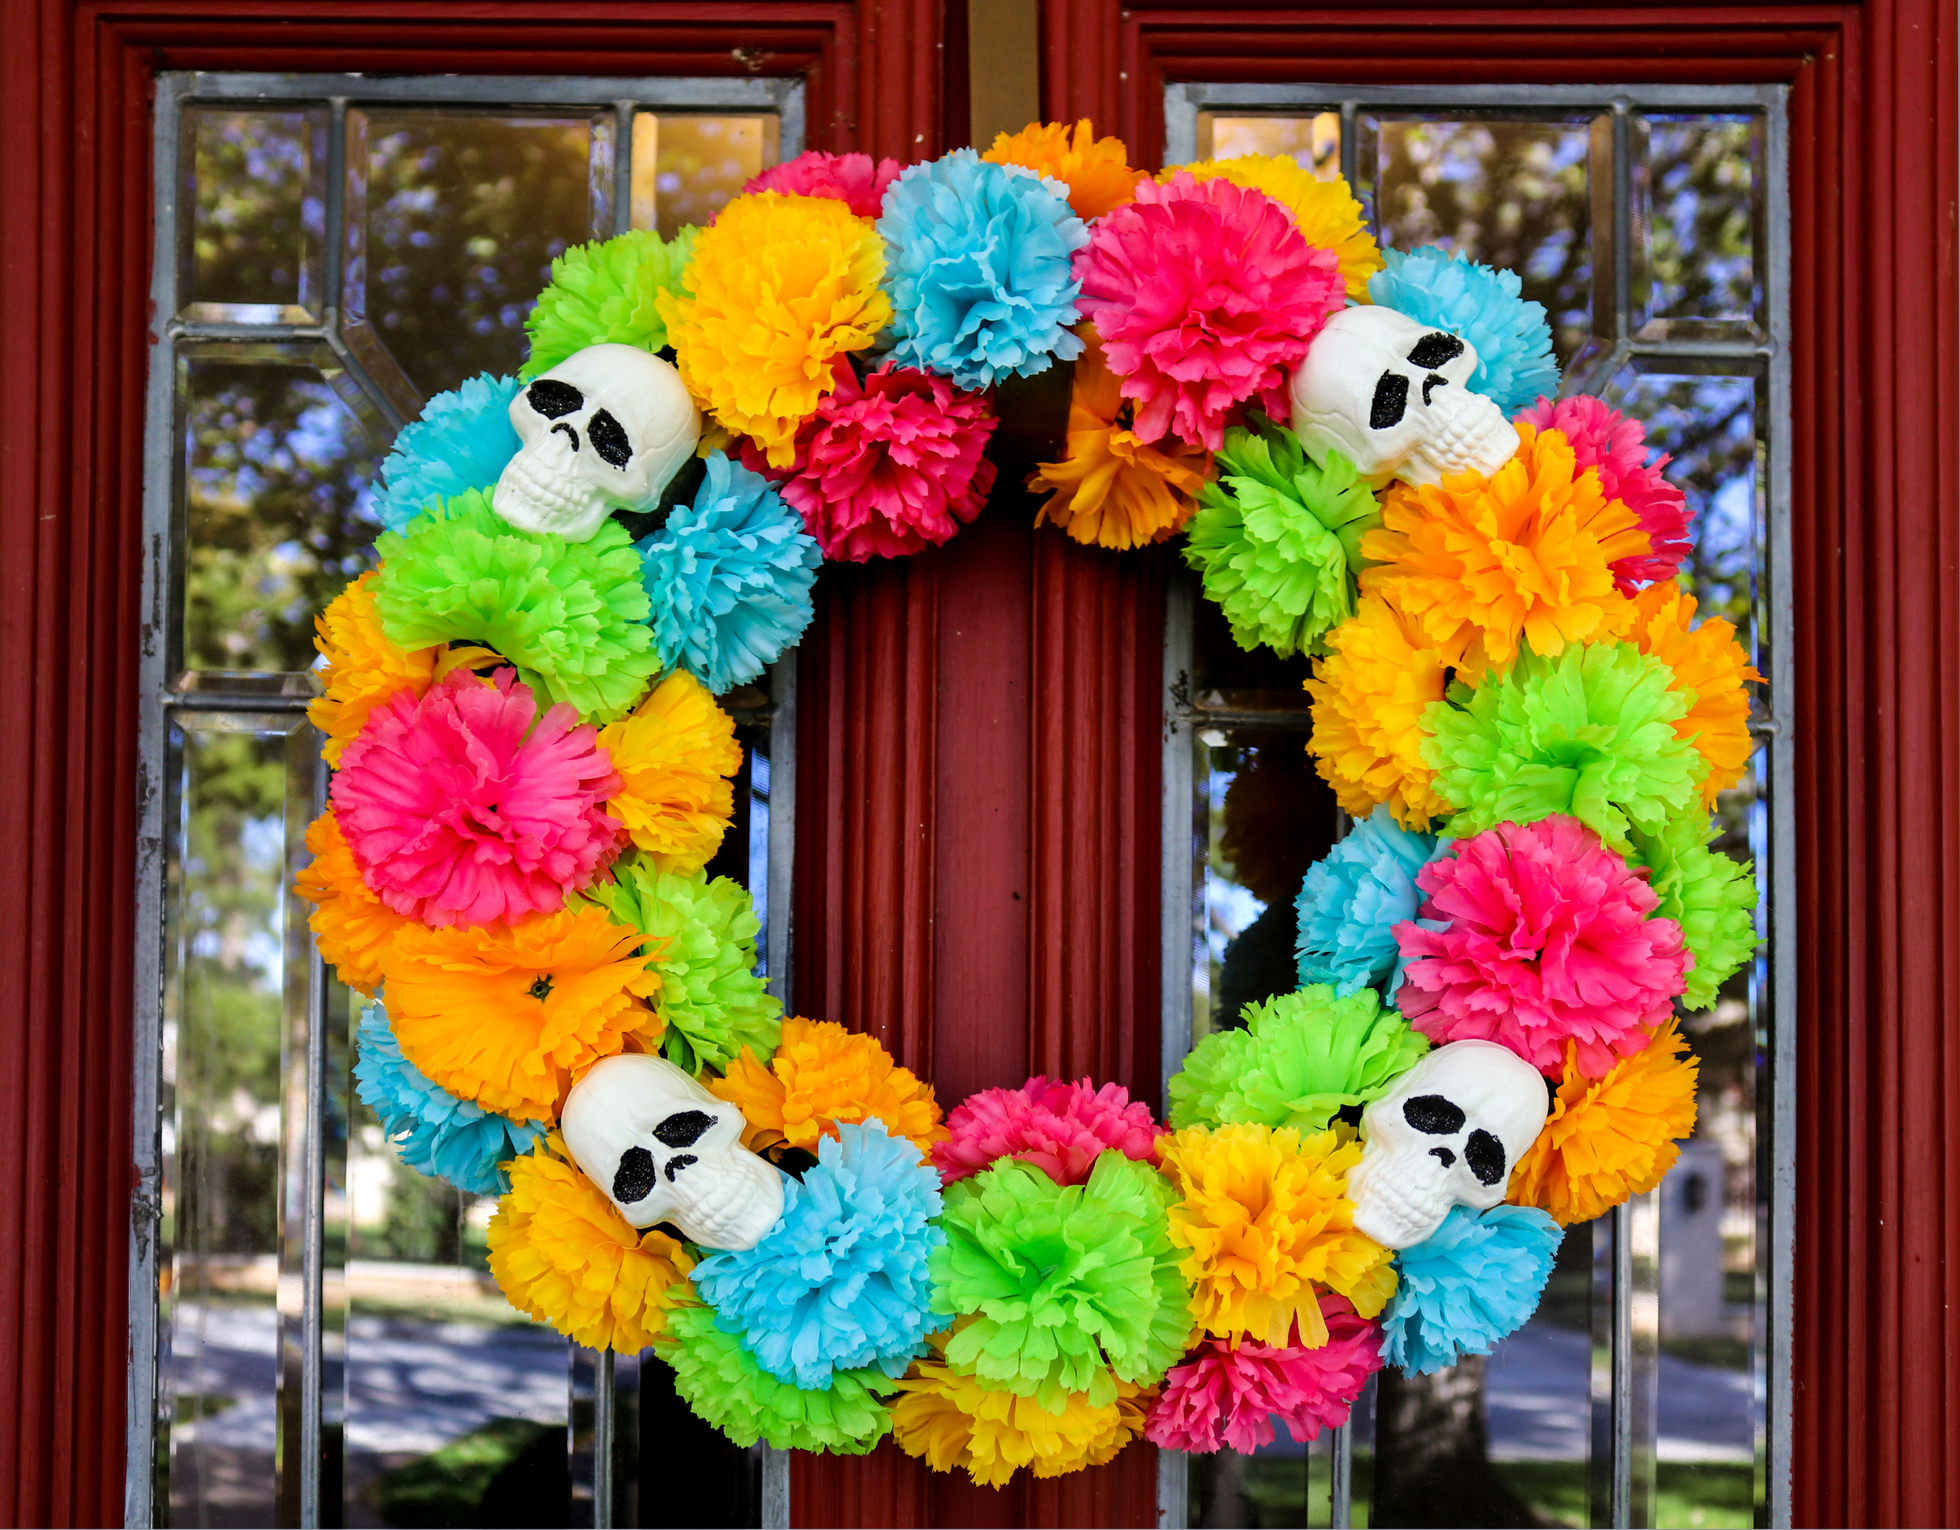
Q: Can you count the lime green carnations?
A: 9